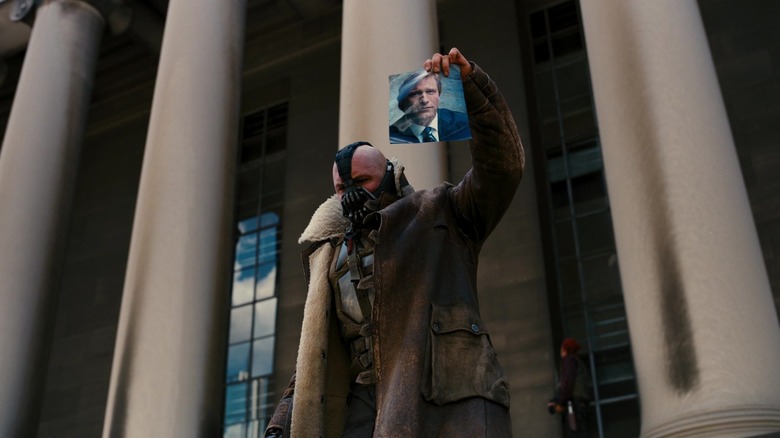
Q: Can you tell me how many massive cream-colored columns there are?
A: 4